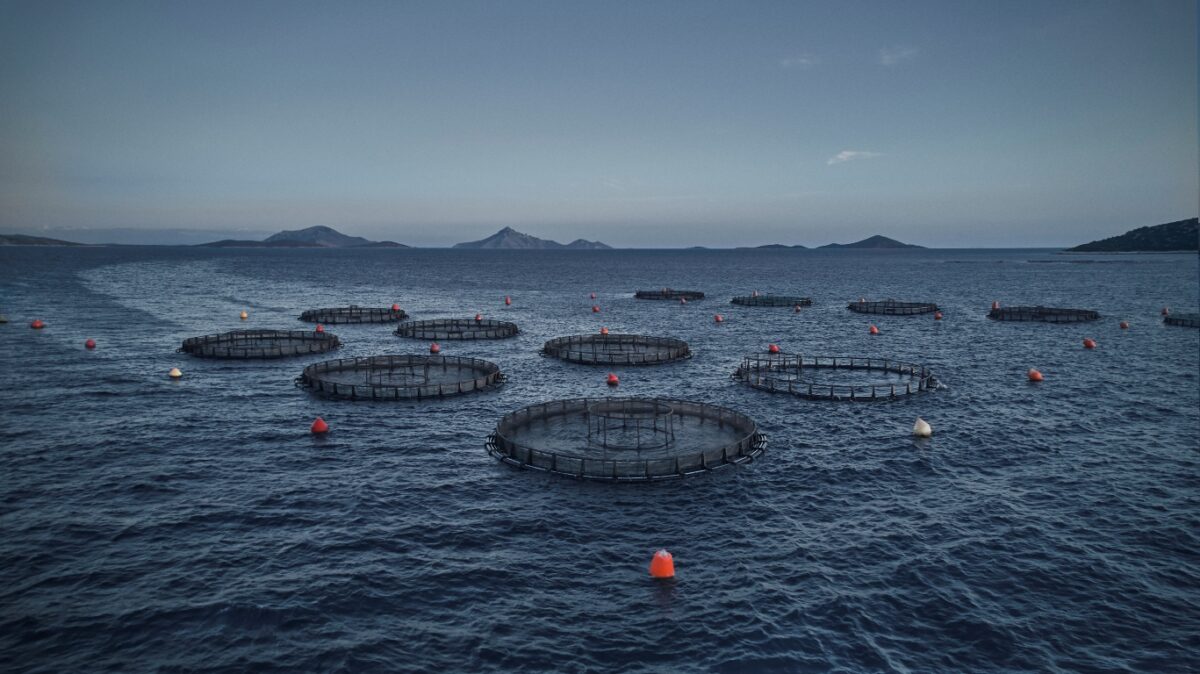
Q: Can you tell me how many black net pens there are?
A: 12